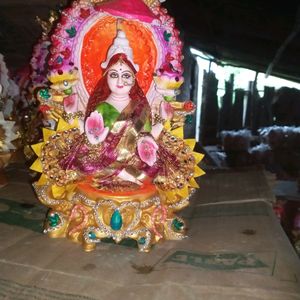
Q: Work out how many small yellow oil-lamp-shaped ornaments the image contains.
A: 2